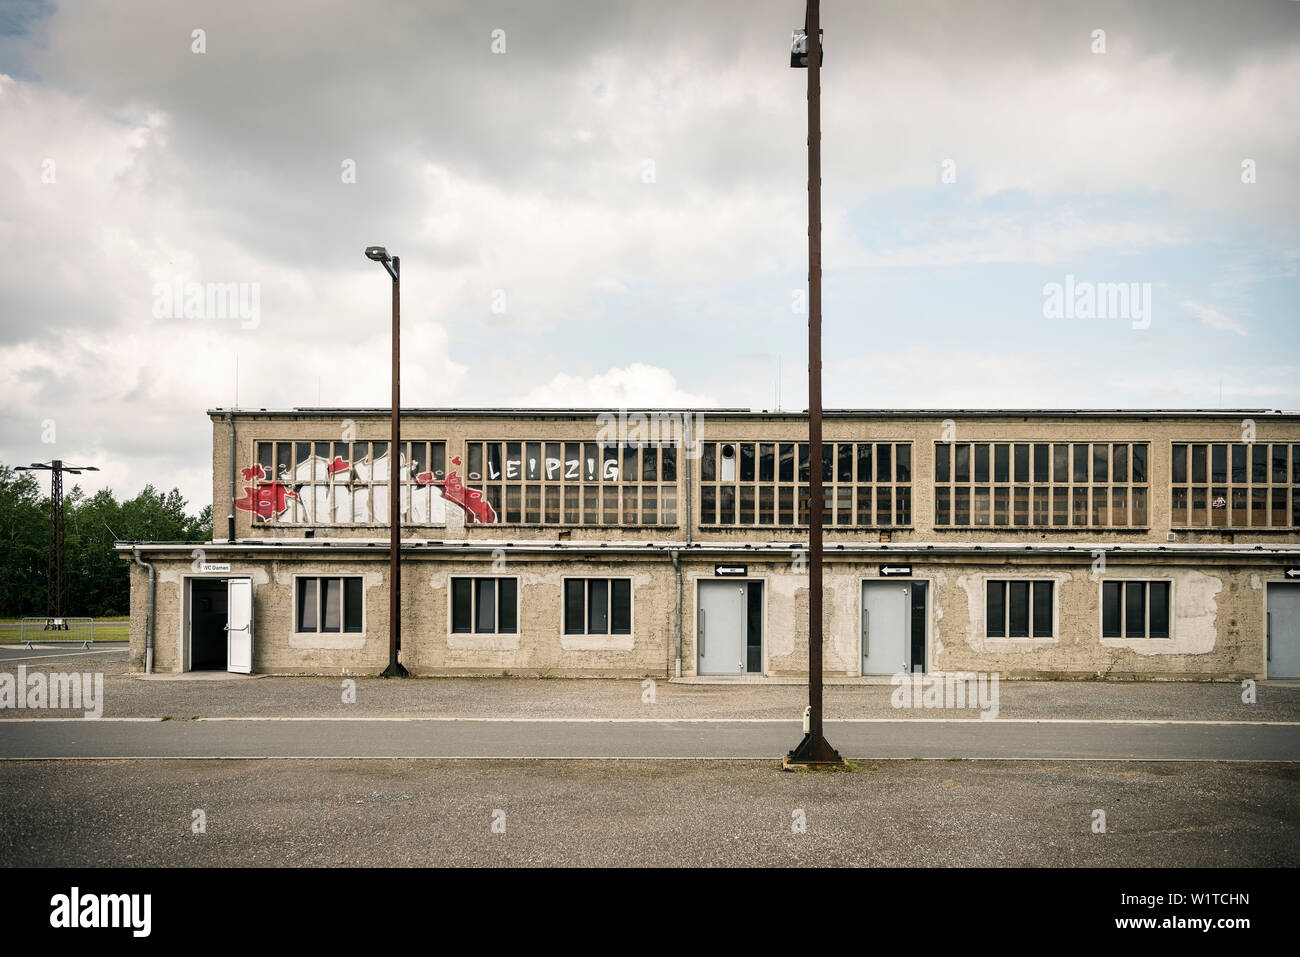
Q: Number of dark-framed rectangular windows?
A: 5